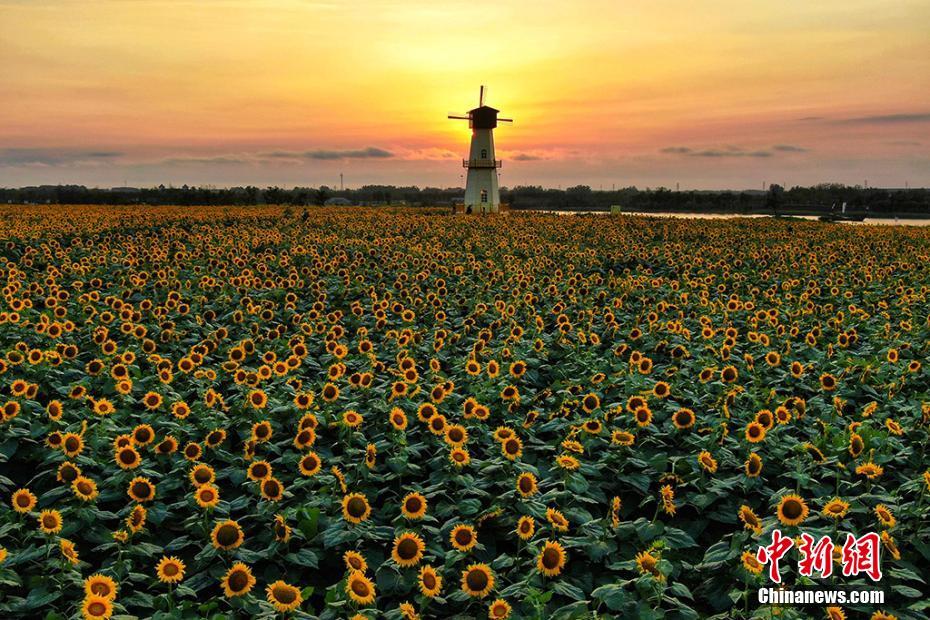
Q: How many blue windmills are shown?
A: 0